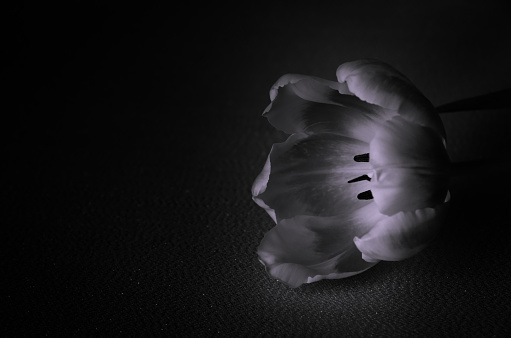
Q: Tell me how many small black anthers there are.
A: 3